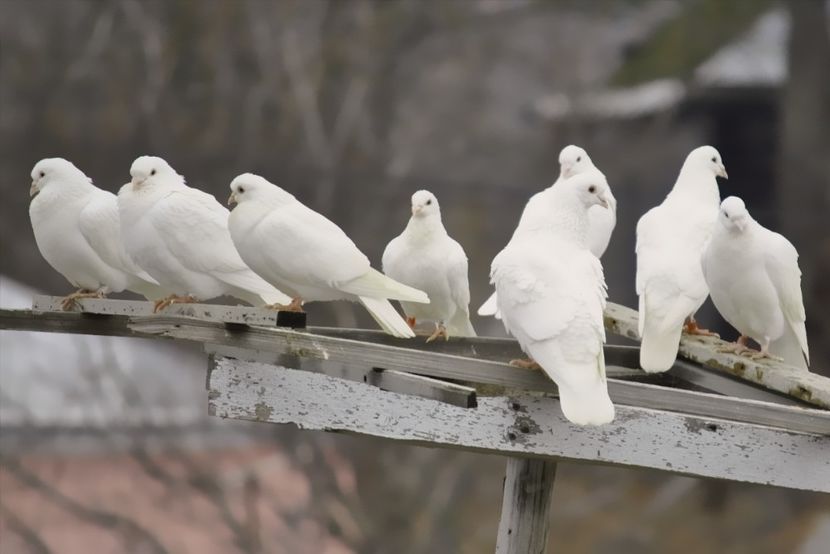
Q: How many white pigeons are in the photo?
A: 8